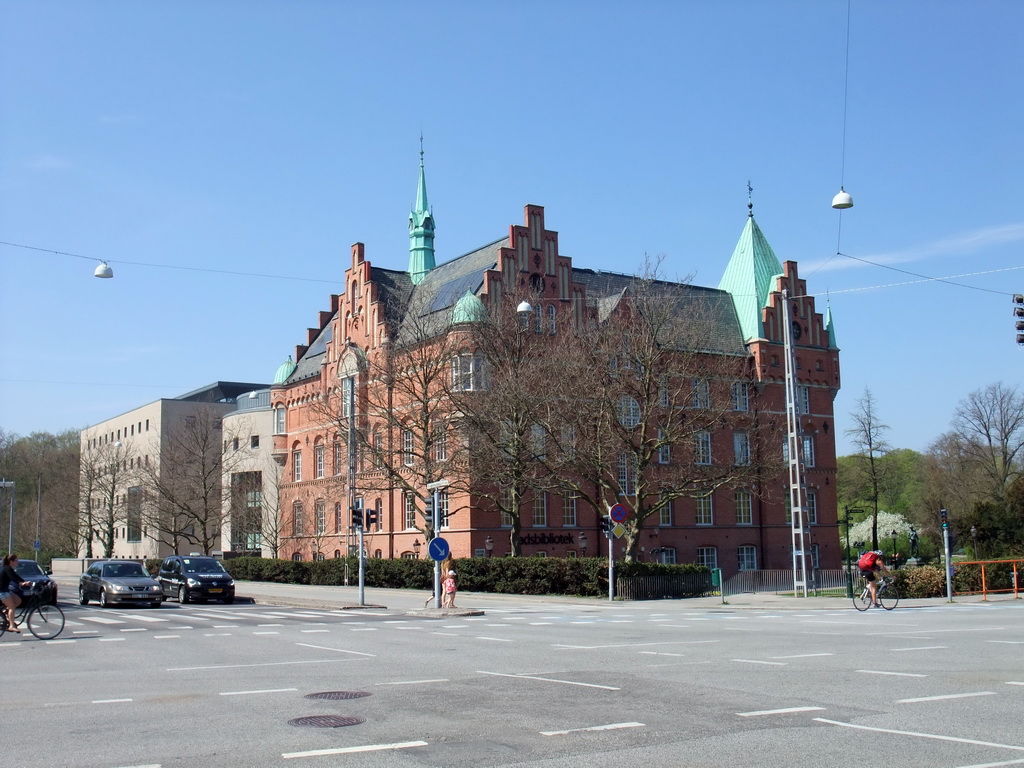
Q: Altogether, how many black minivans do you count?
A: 1